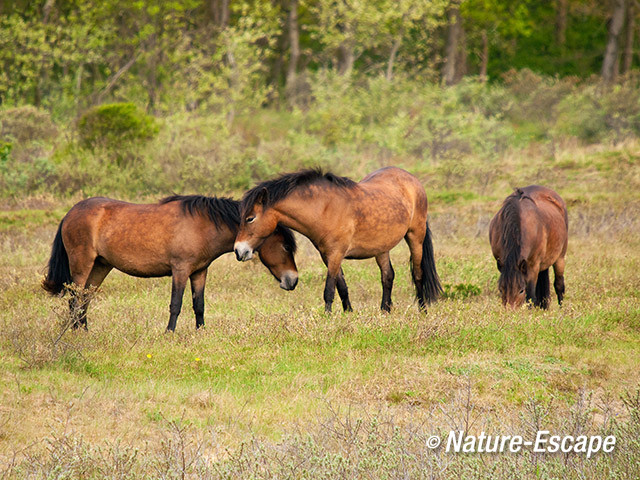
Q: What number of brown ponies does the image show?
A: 3